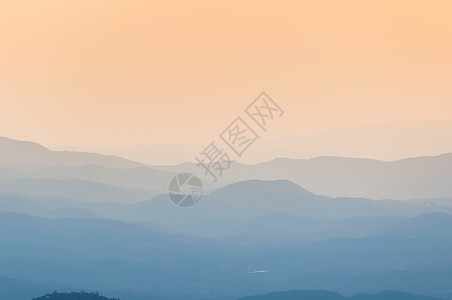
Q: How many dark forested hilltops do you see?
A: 1